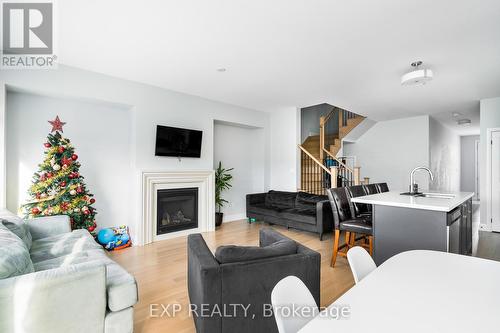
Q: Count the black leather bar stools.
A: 4